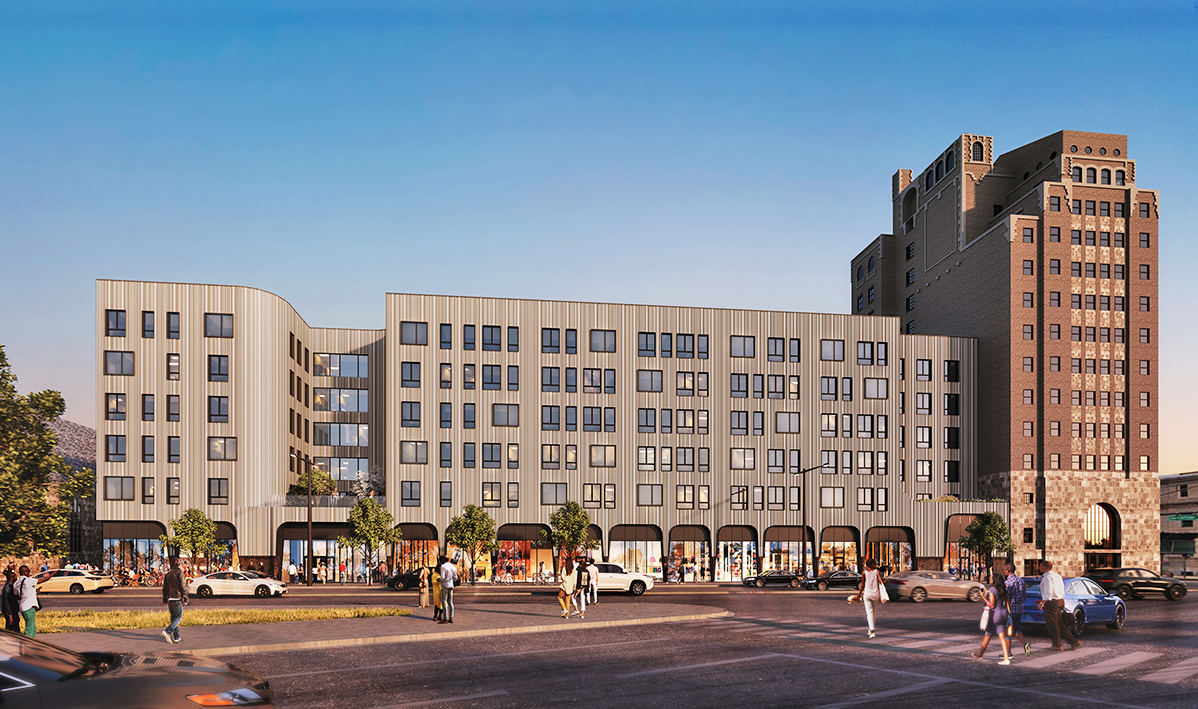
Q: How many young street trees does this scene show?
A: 5